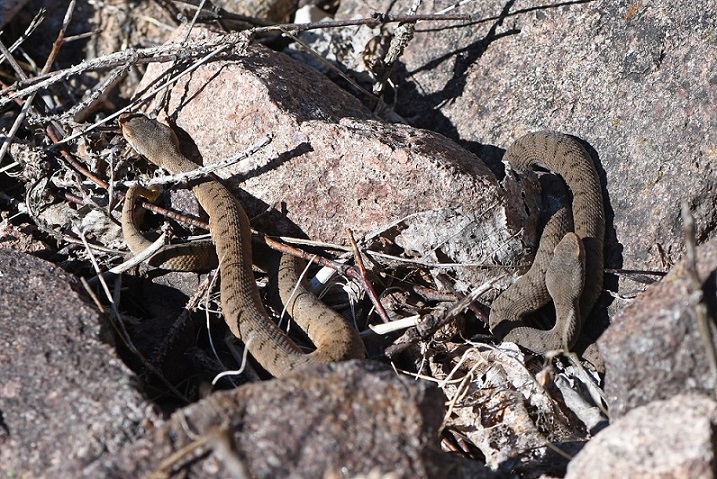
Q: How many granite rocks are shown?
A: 6